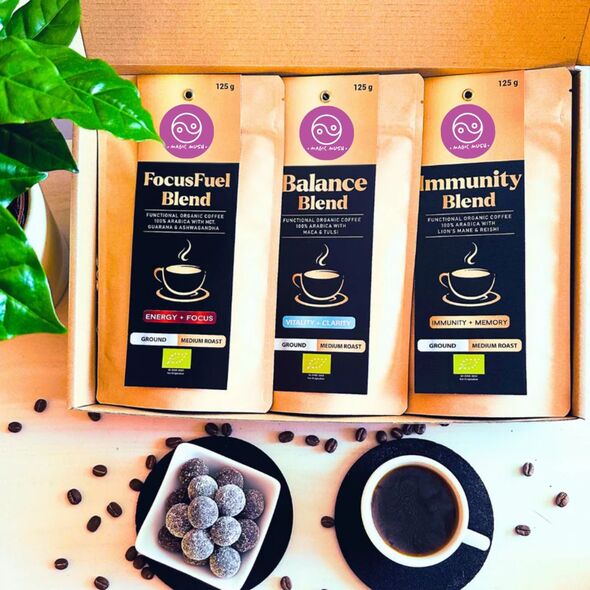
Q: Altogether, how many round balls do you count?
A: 14